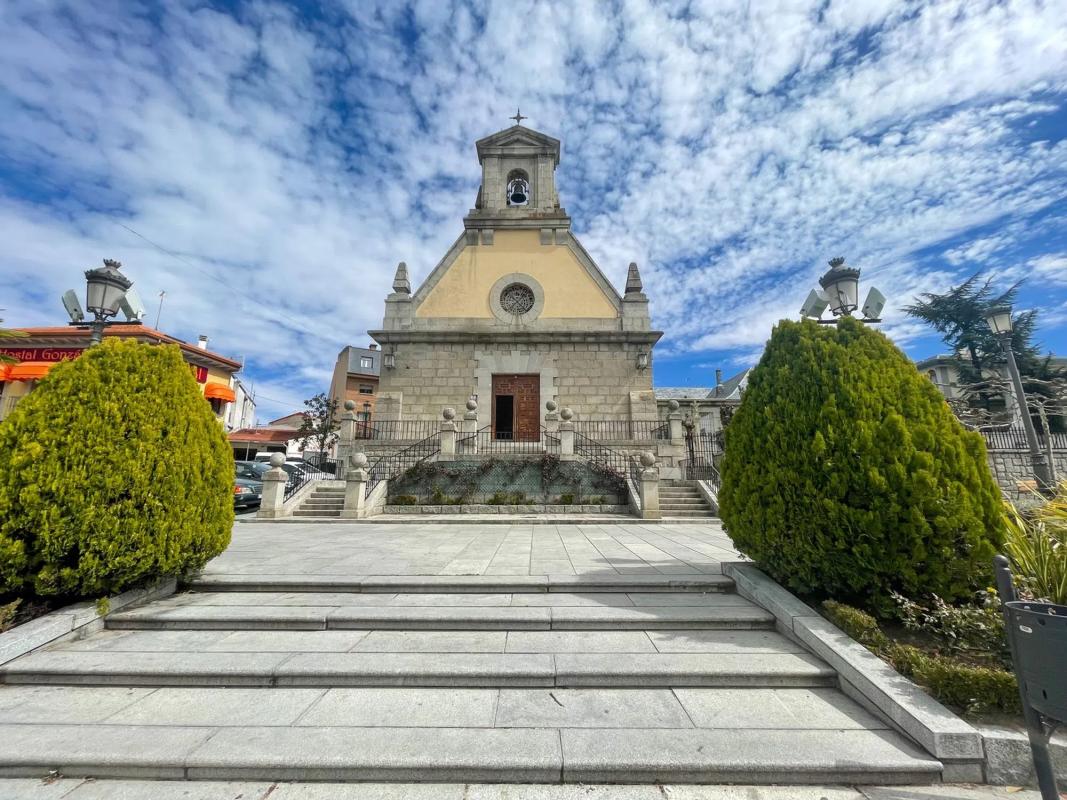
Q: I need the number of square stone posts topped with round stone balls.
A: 9